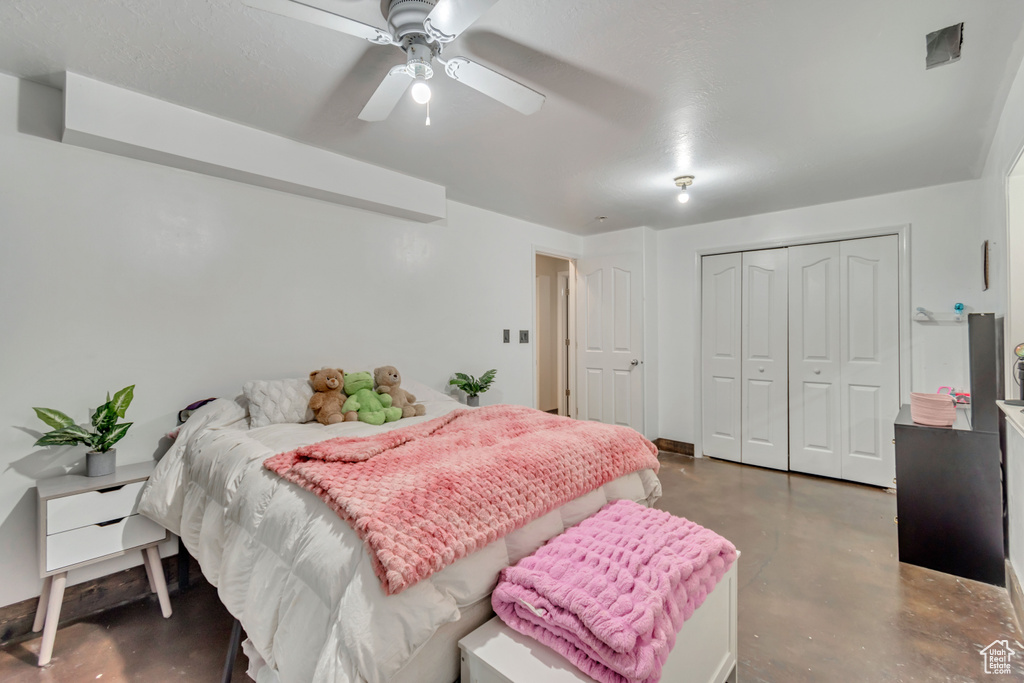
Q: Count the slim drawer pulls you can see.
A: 2